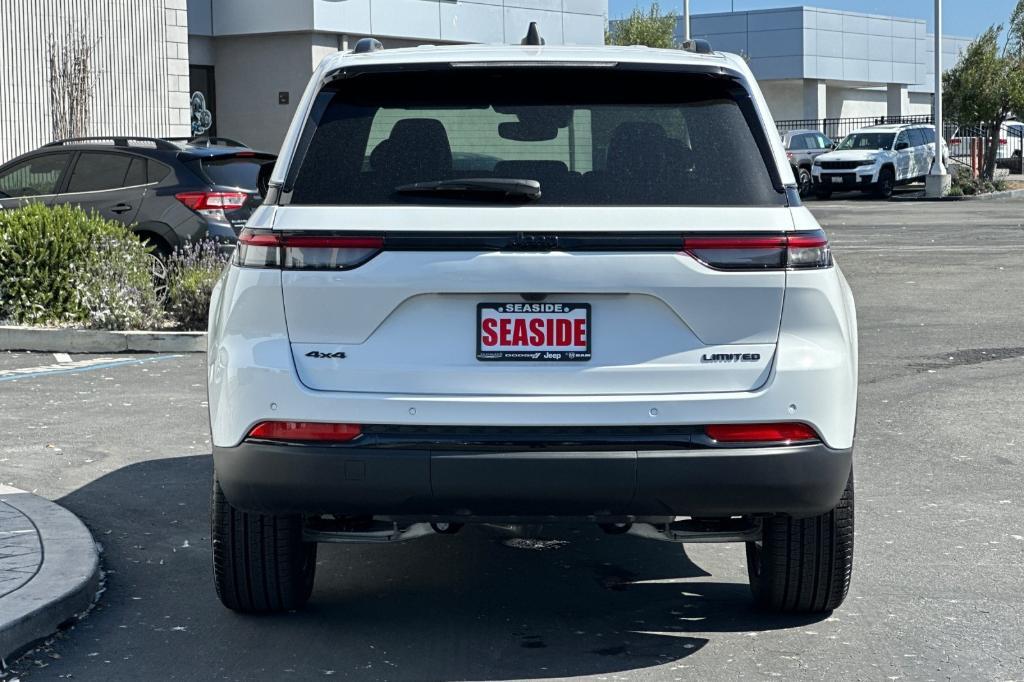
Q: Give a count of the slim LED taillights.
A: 2